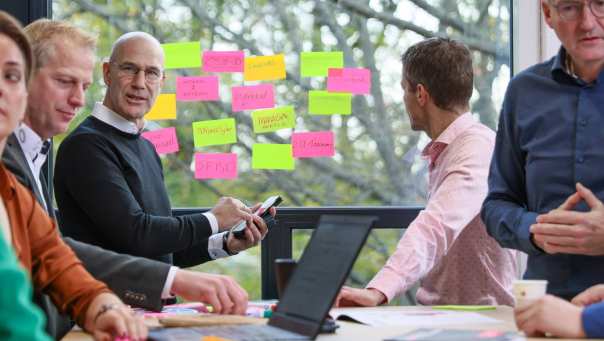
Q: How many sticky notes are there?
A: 15